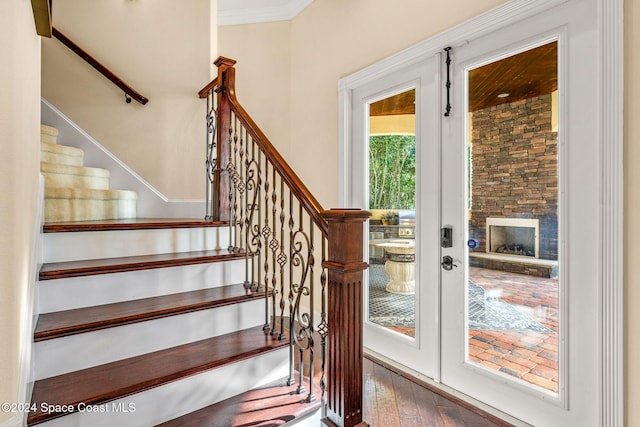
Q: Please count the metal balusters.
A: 15